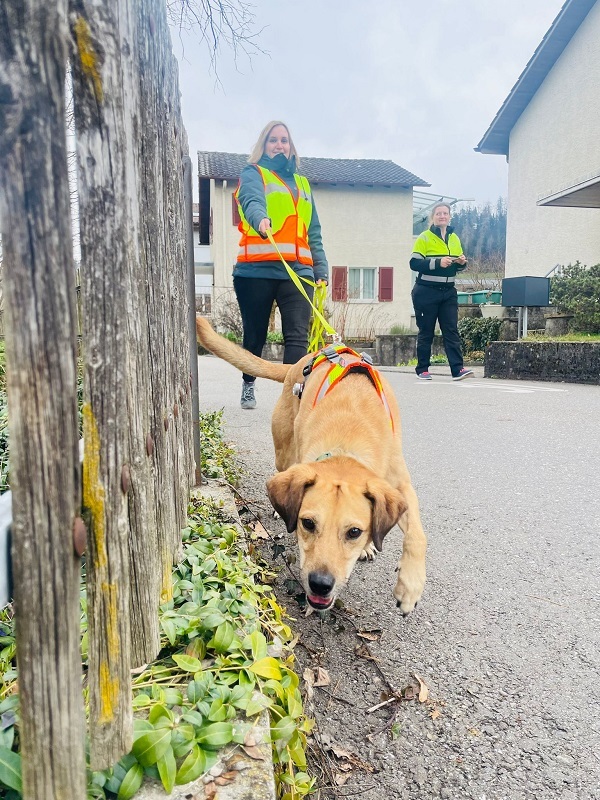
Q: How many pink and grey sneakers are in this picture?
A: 2